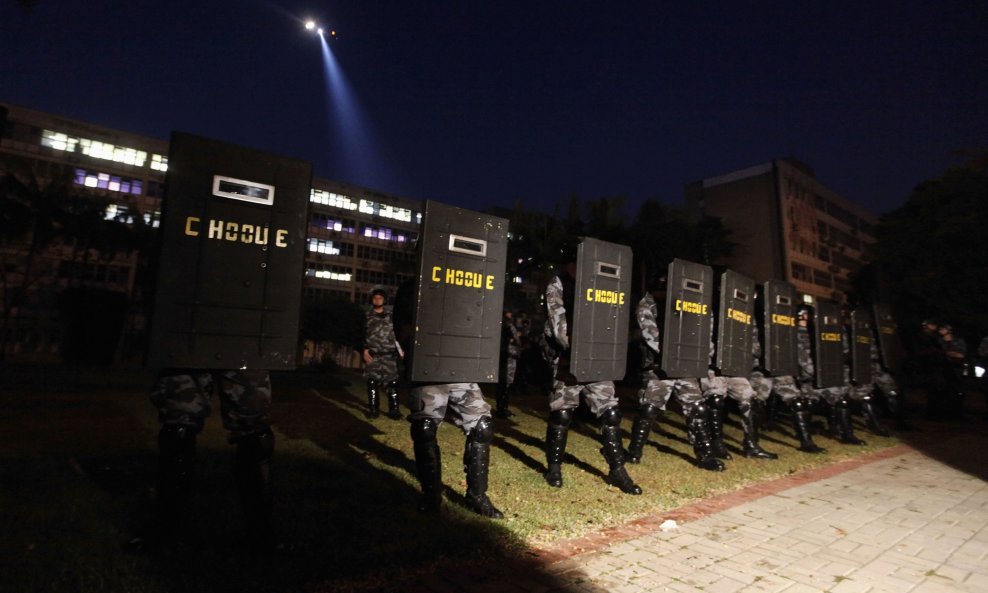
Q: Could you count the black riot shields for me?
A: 9